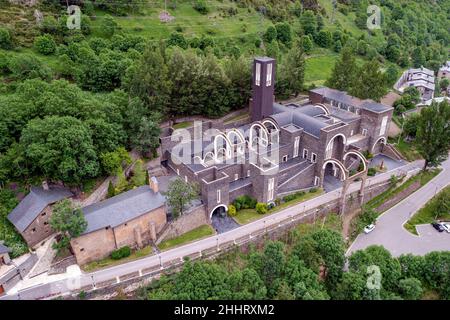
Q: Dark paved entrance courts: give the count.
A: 3